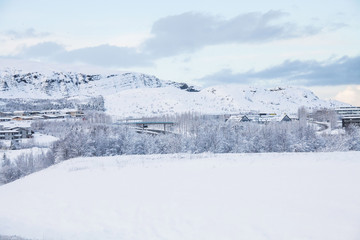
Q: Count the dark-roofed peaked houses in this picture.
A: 2